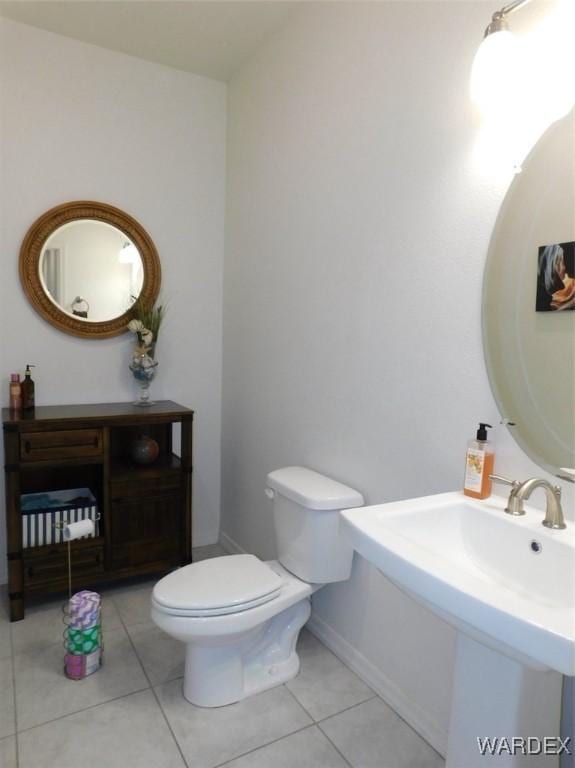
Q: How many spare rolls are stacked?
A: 3